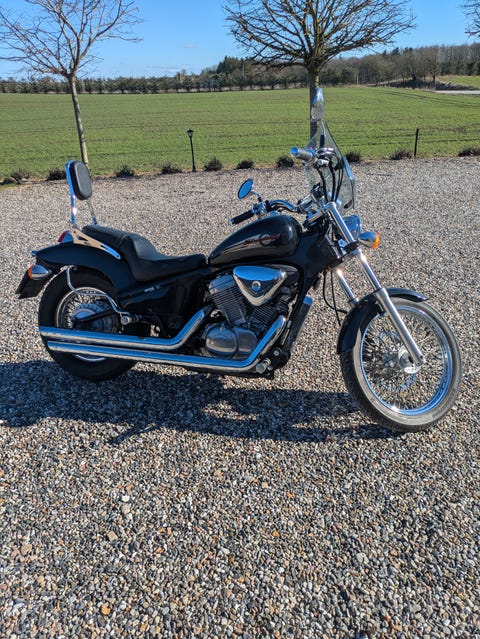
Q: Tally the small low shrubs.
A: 10